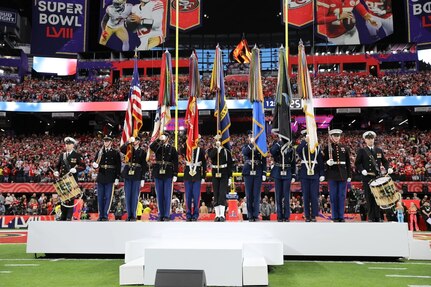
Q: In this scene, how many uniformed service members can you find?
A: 11